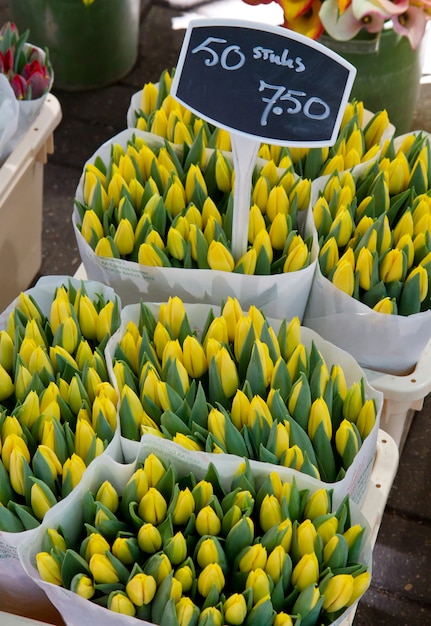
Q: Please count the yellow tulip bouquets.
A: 6